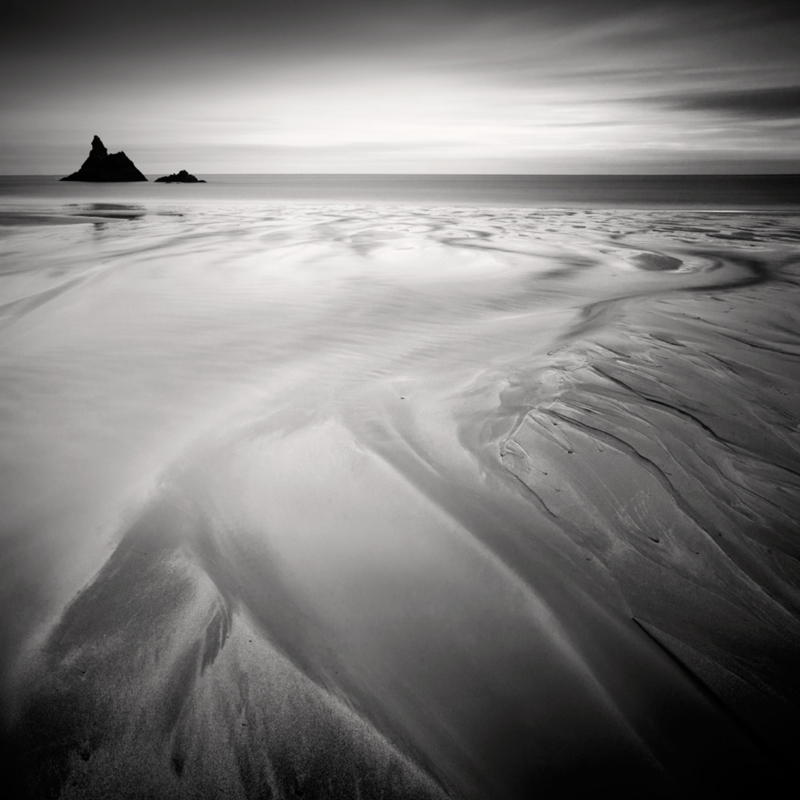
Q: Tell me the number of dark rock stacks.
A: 2